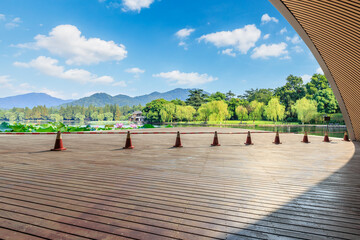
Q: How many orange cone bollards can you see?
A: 9